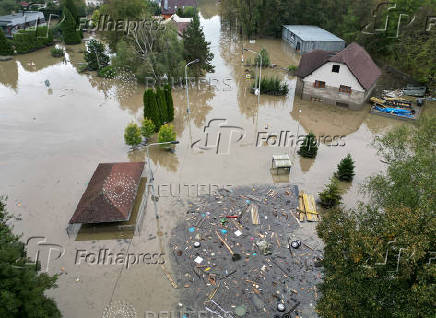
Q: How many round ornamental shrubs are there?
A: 3